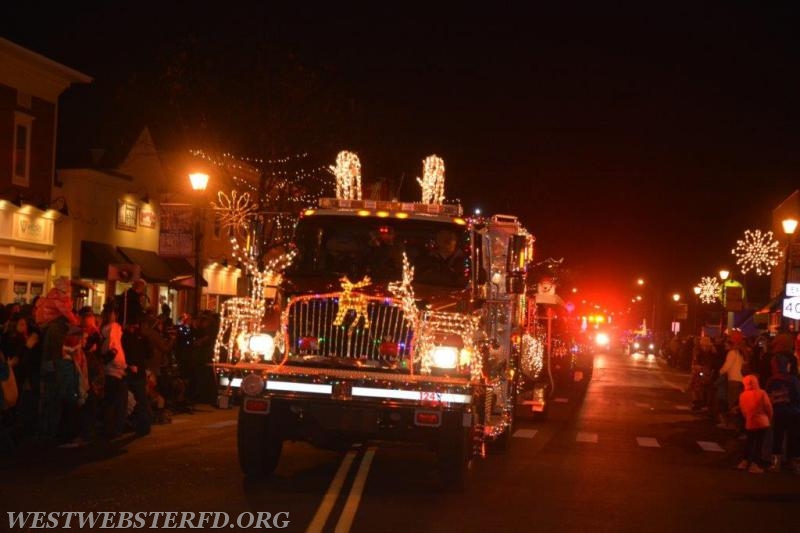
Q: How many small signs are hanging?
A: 2